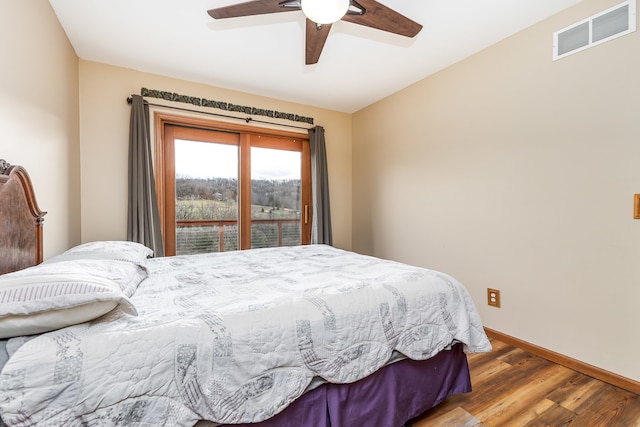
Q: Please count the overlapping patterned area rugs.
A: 0